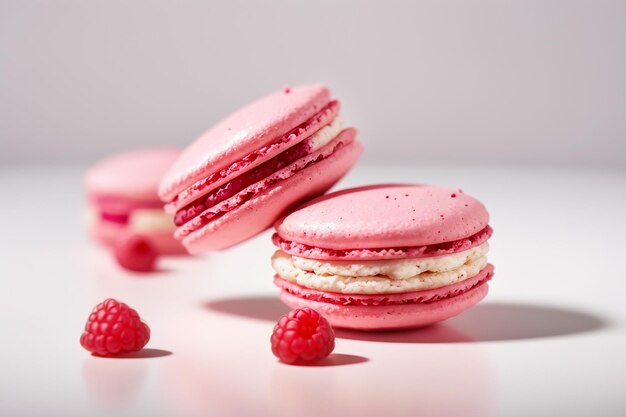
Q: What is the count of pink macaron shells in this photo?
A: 6